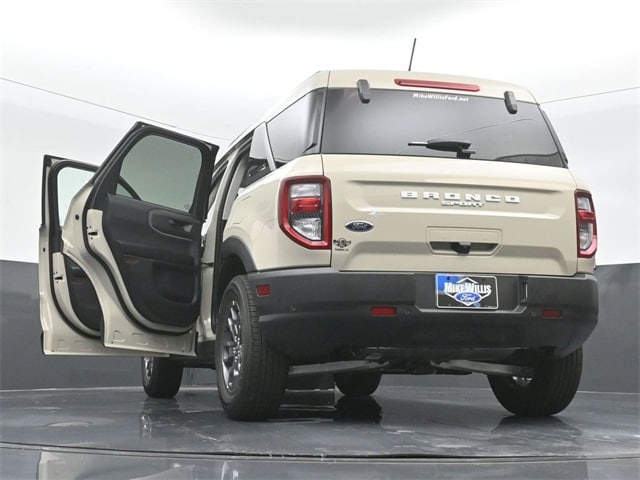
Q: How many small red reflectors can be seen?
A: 3